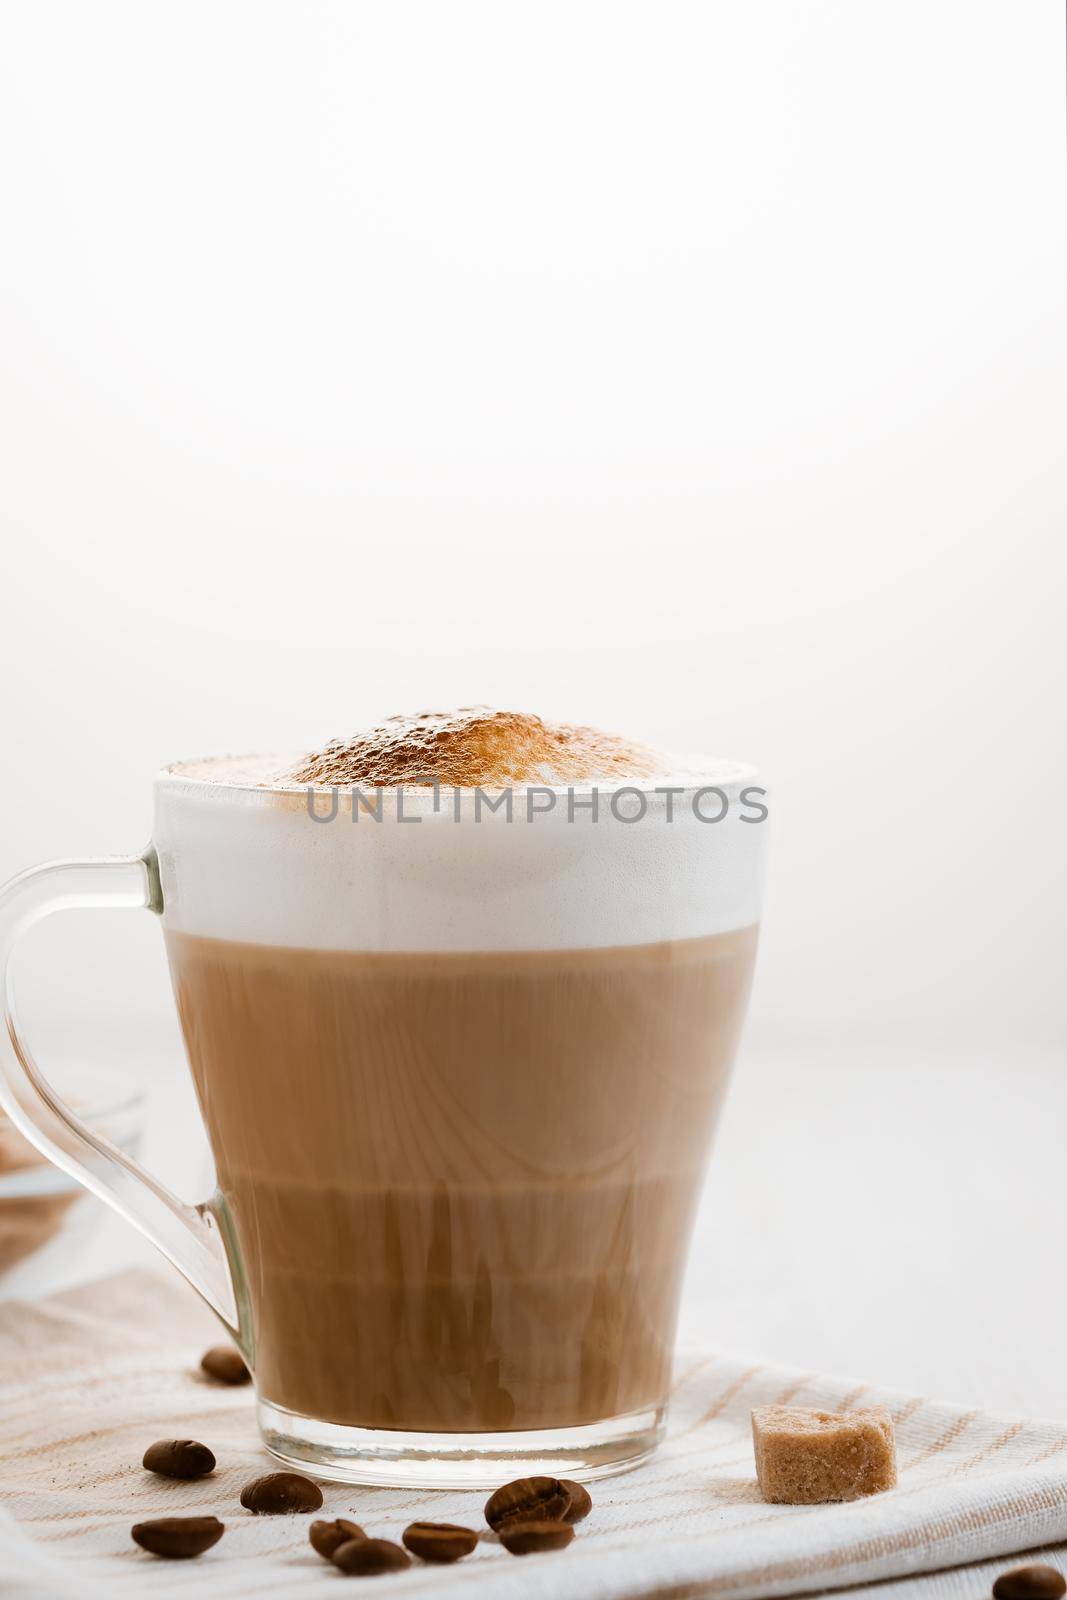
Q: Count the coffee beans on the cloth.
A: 10